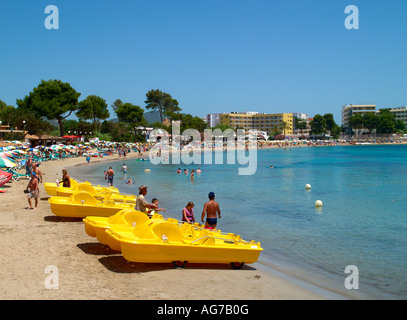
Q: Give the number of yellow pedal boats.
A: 5